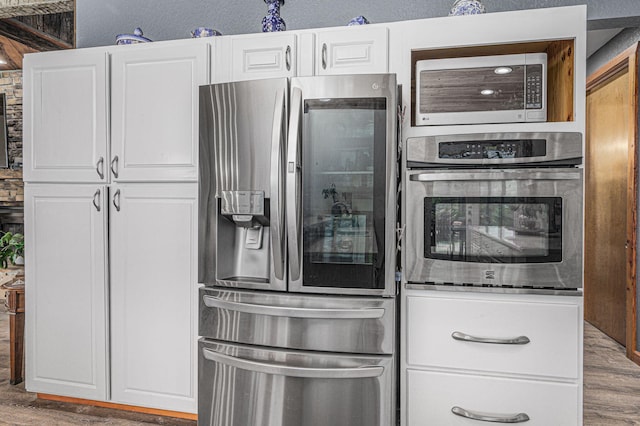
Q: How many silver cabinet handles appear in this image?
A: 8